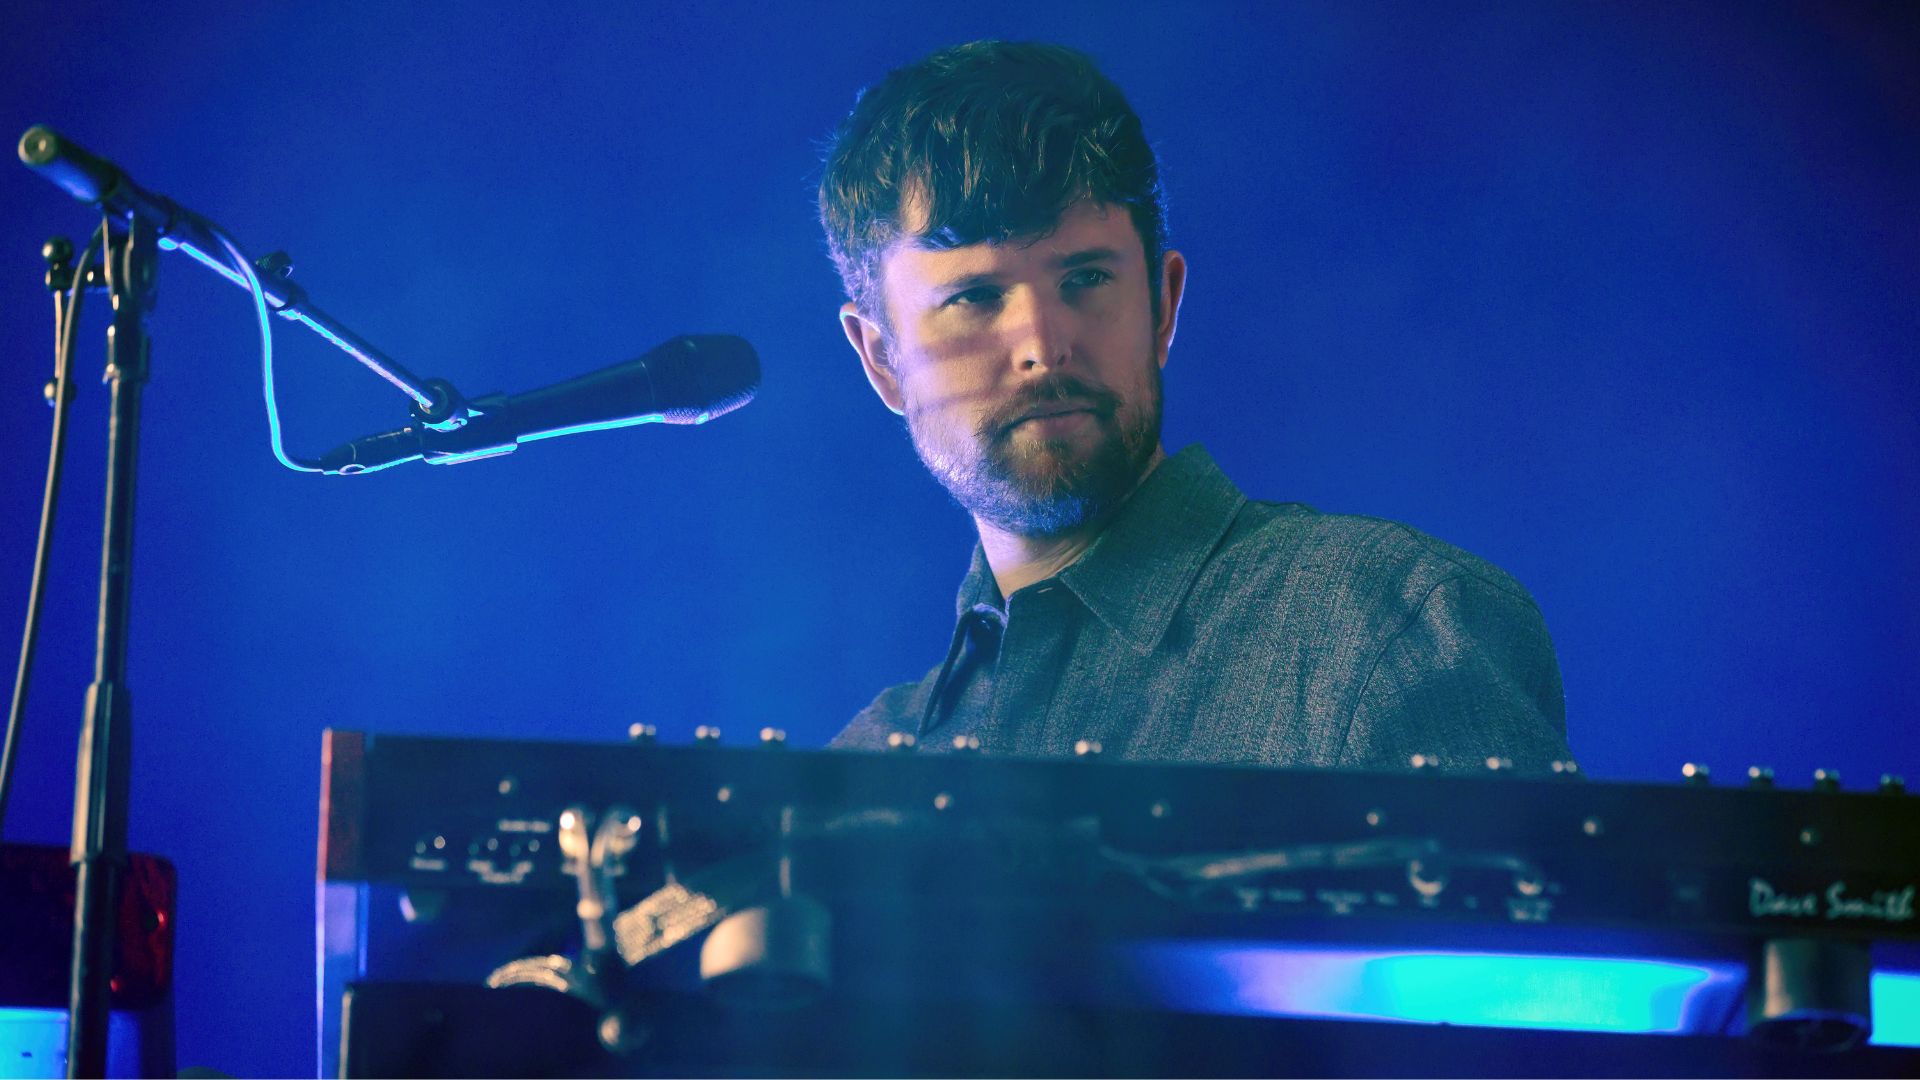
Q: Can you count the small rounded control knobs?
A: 13